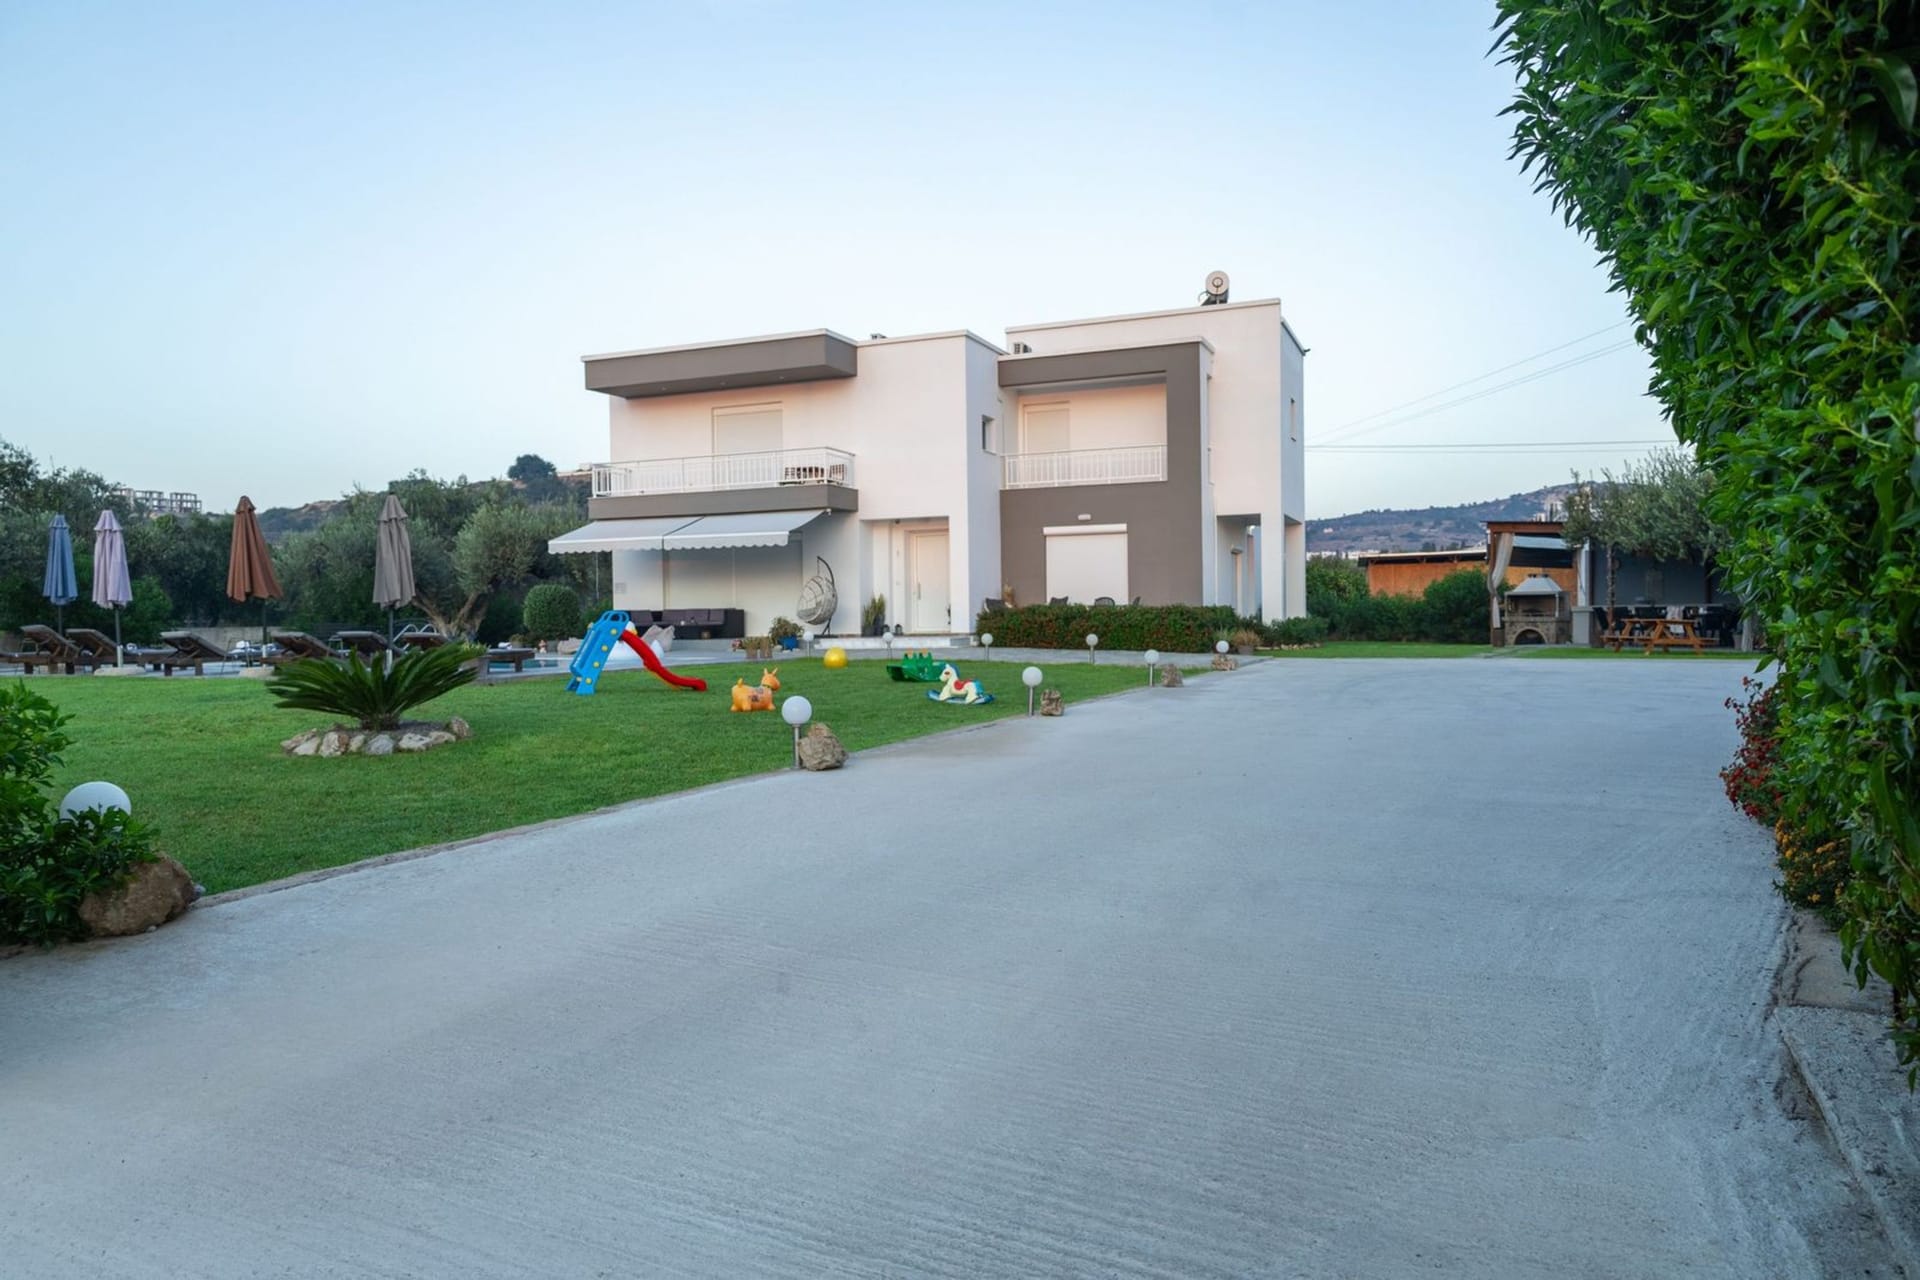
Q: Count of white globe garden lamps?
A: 9